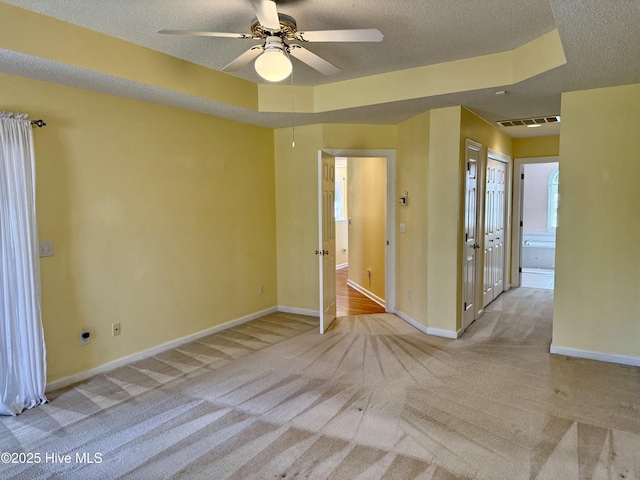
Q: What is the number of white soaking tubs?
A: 1